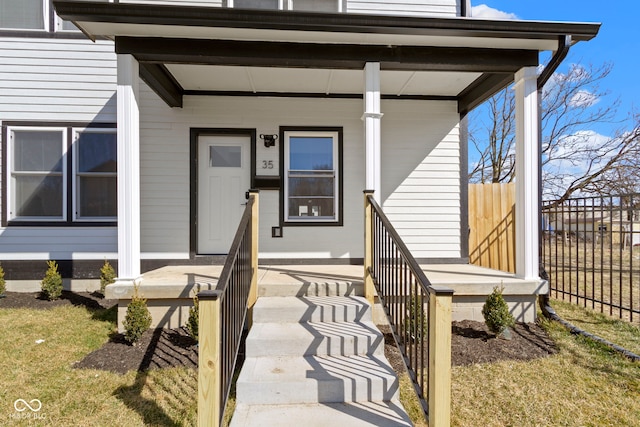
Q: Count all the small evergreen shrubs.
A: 7